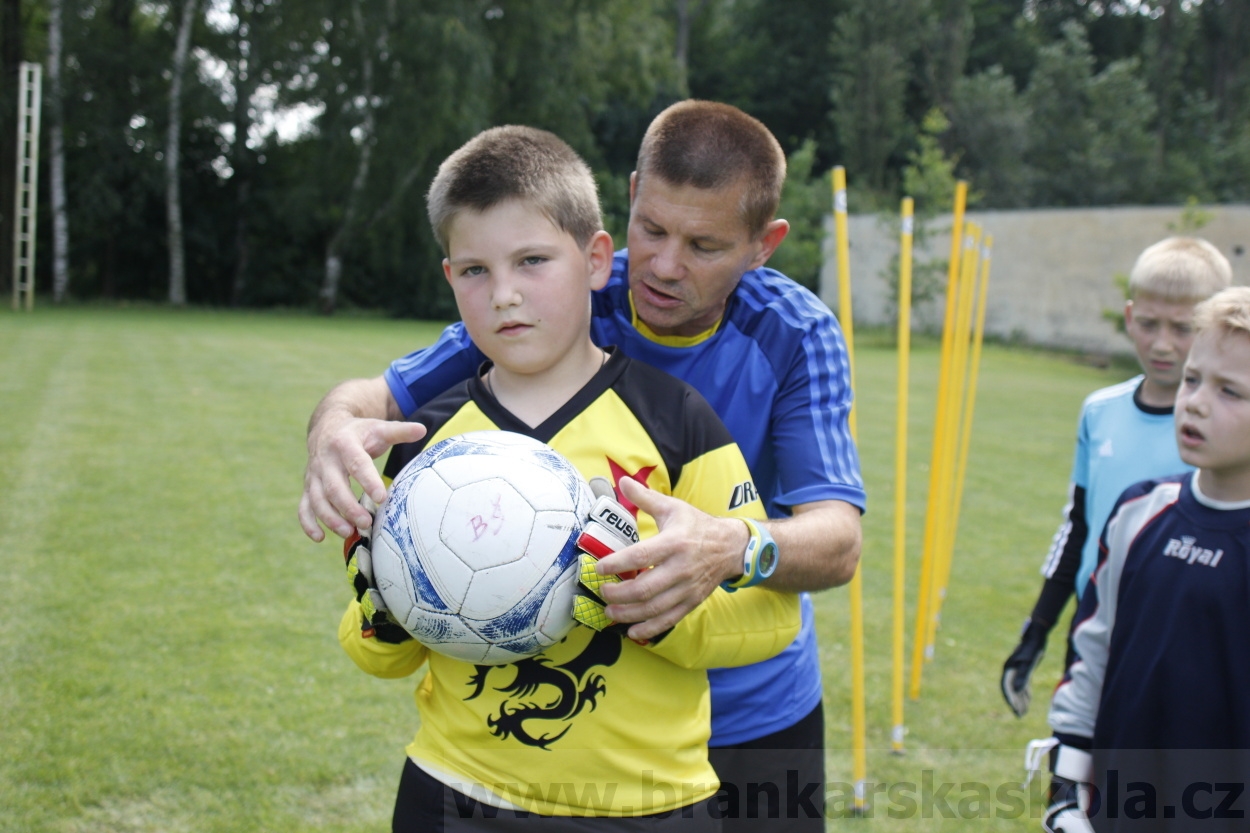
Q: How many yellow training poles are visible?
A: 6